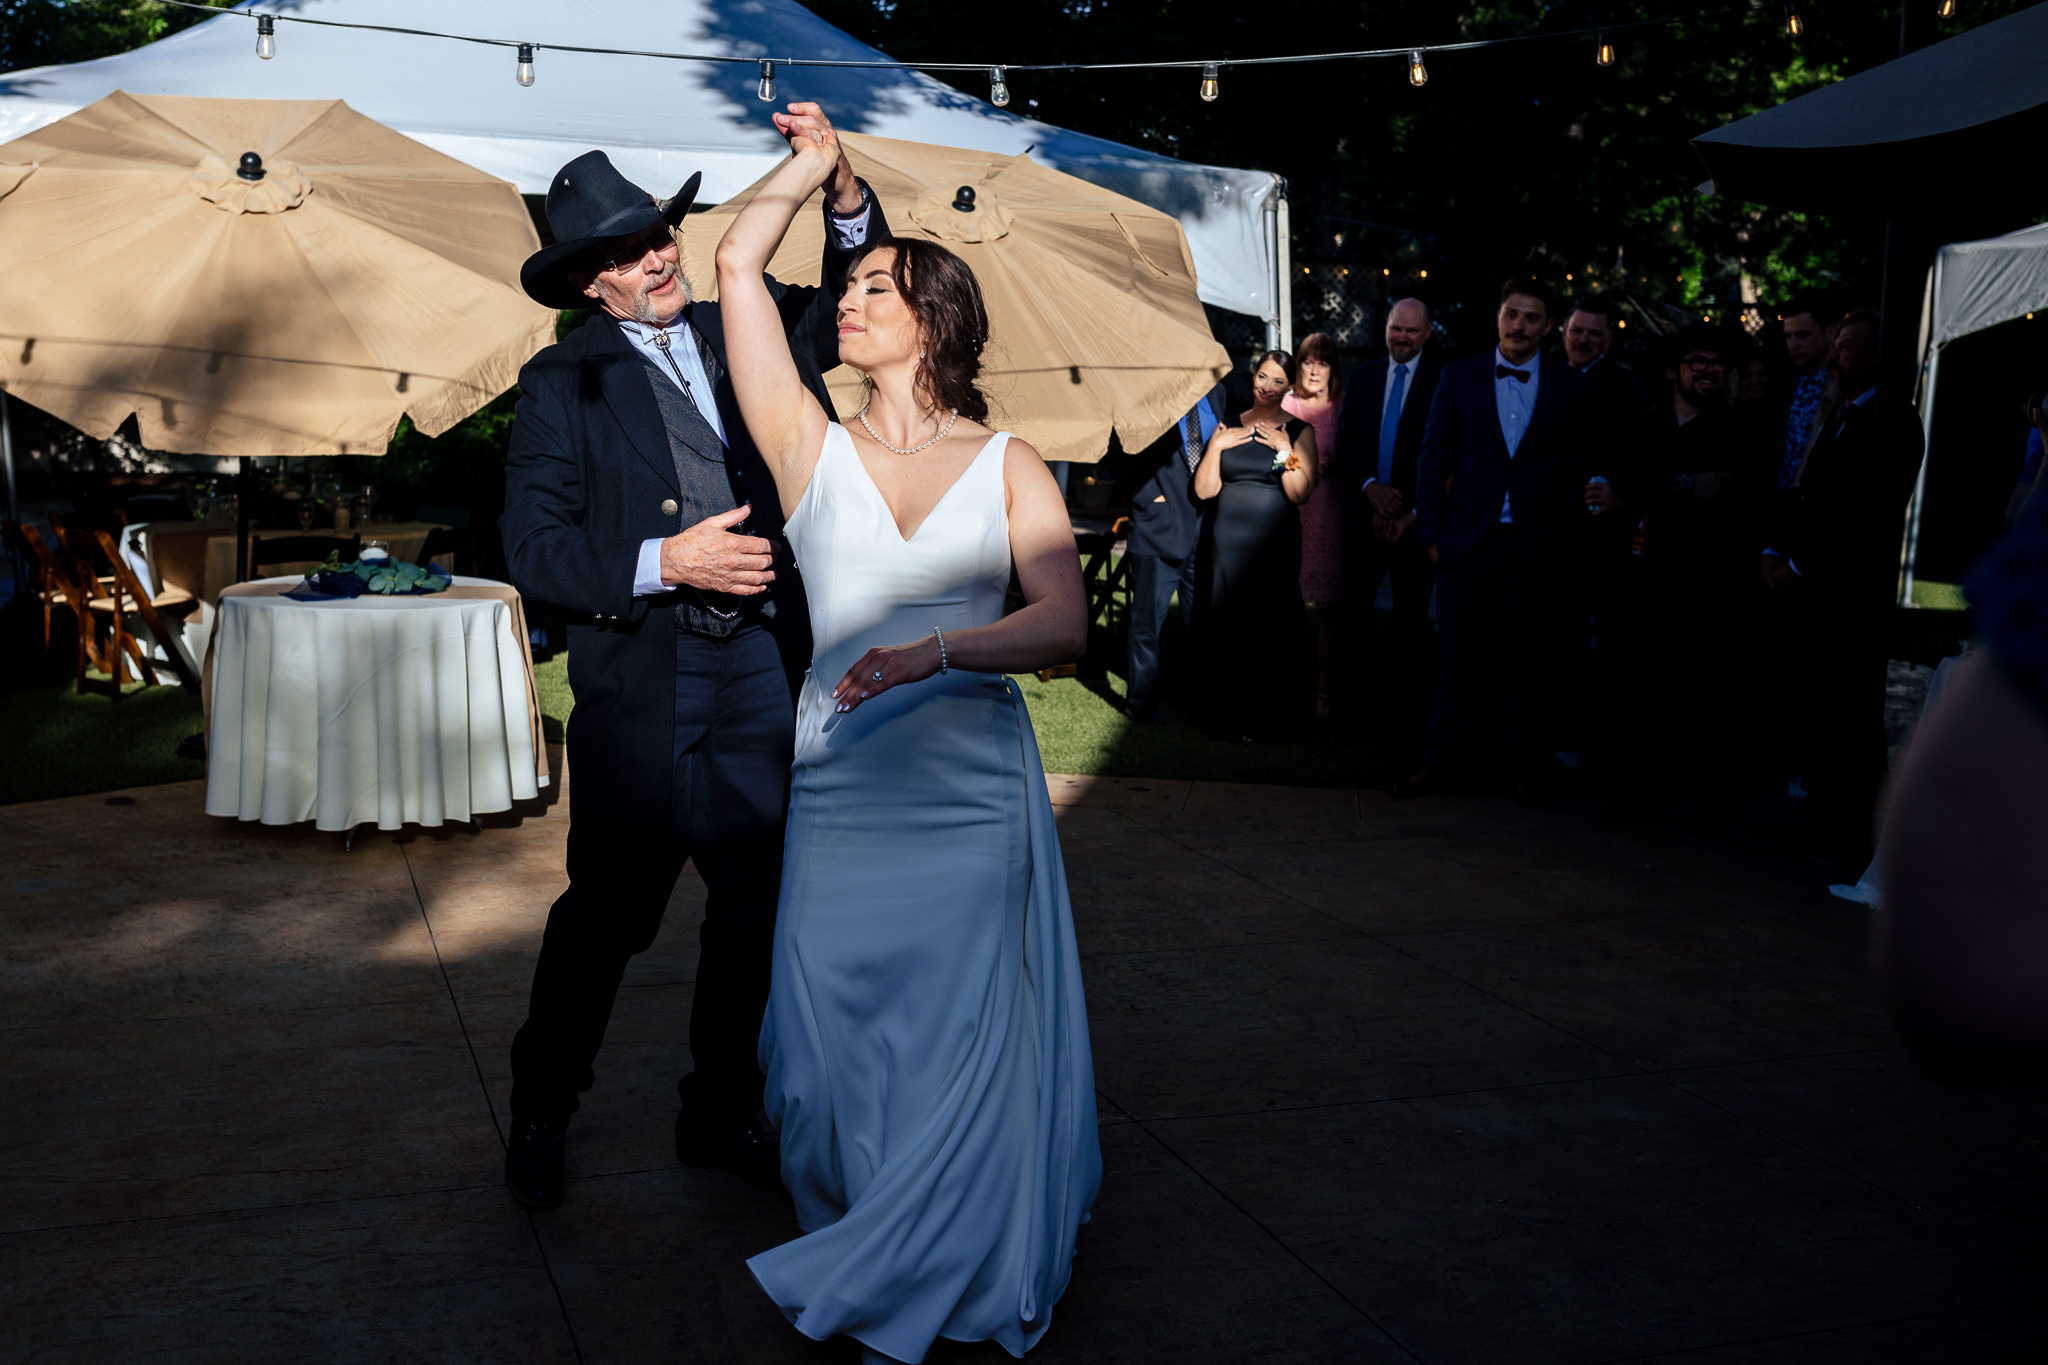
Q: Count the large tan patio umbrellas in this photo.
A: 2